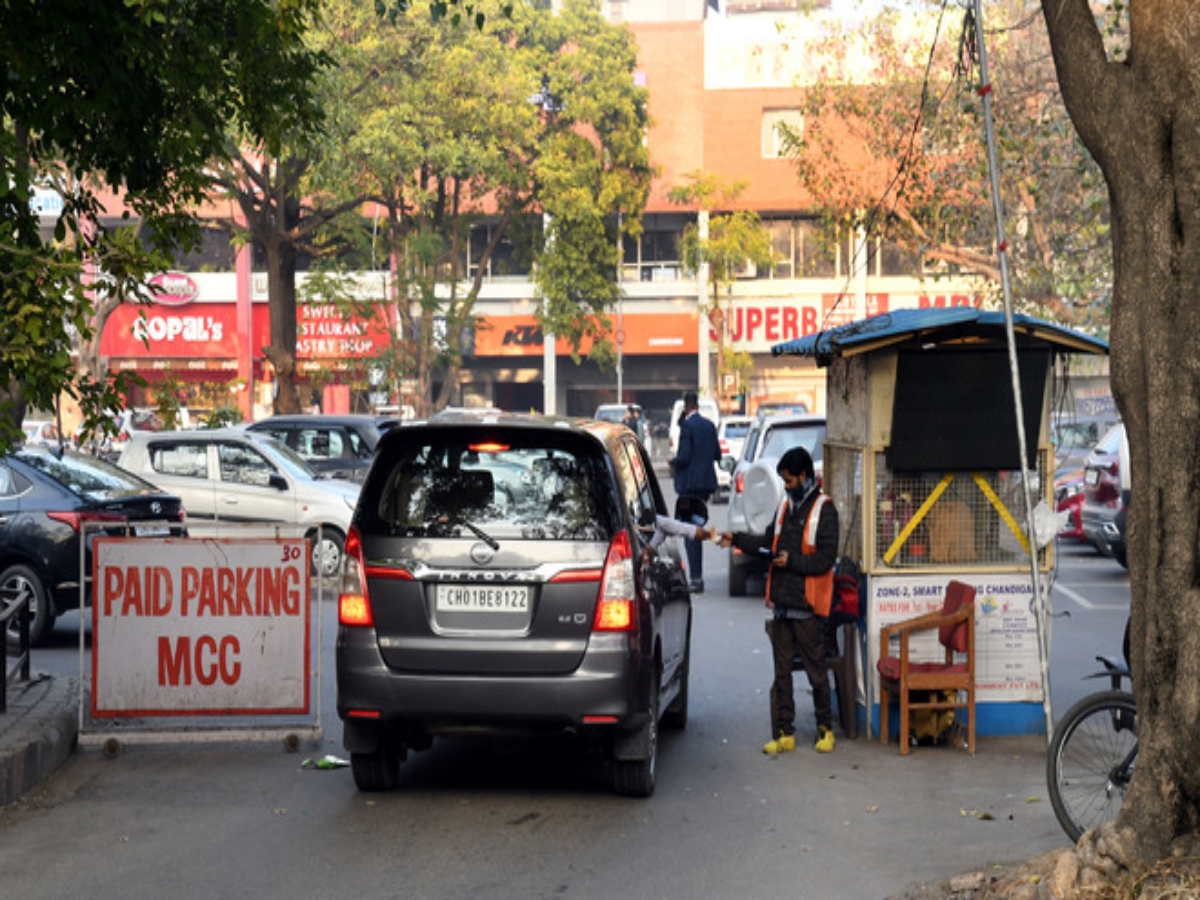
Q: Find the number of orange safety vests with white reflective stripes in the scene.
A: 1